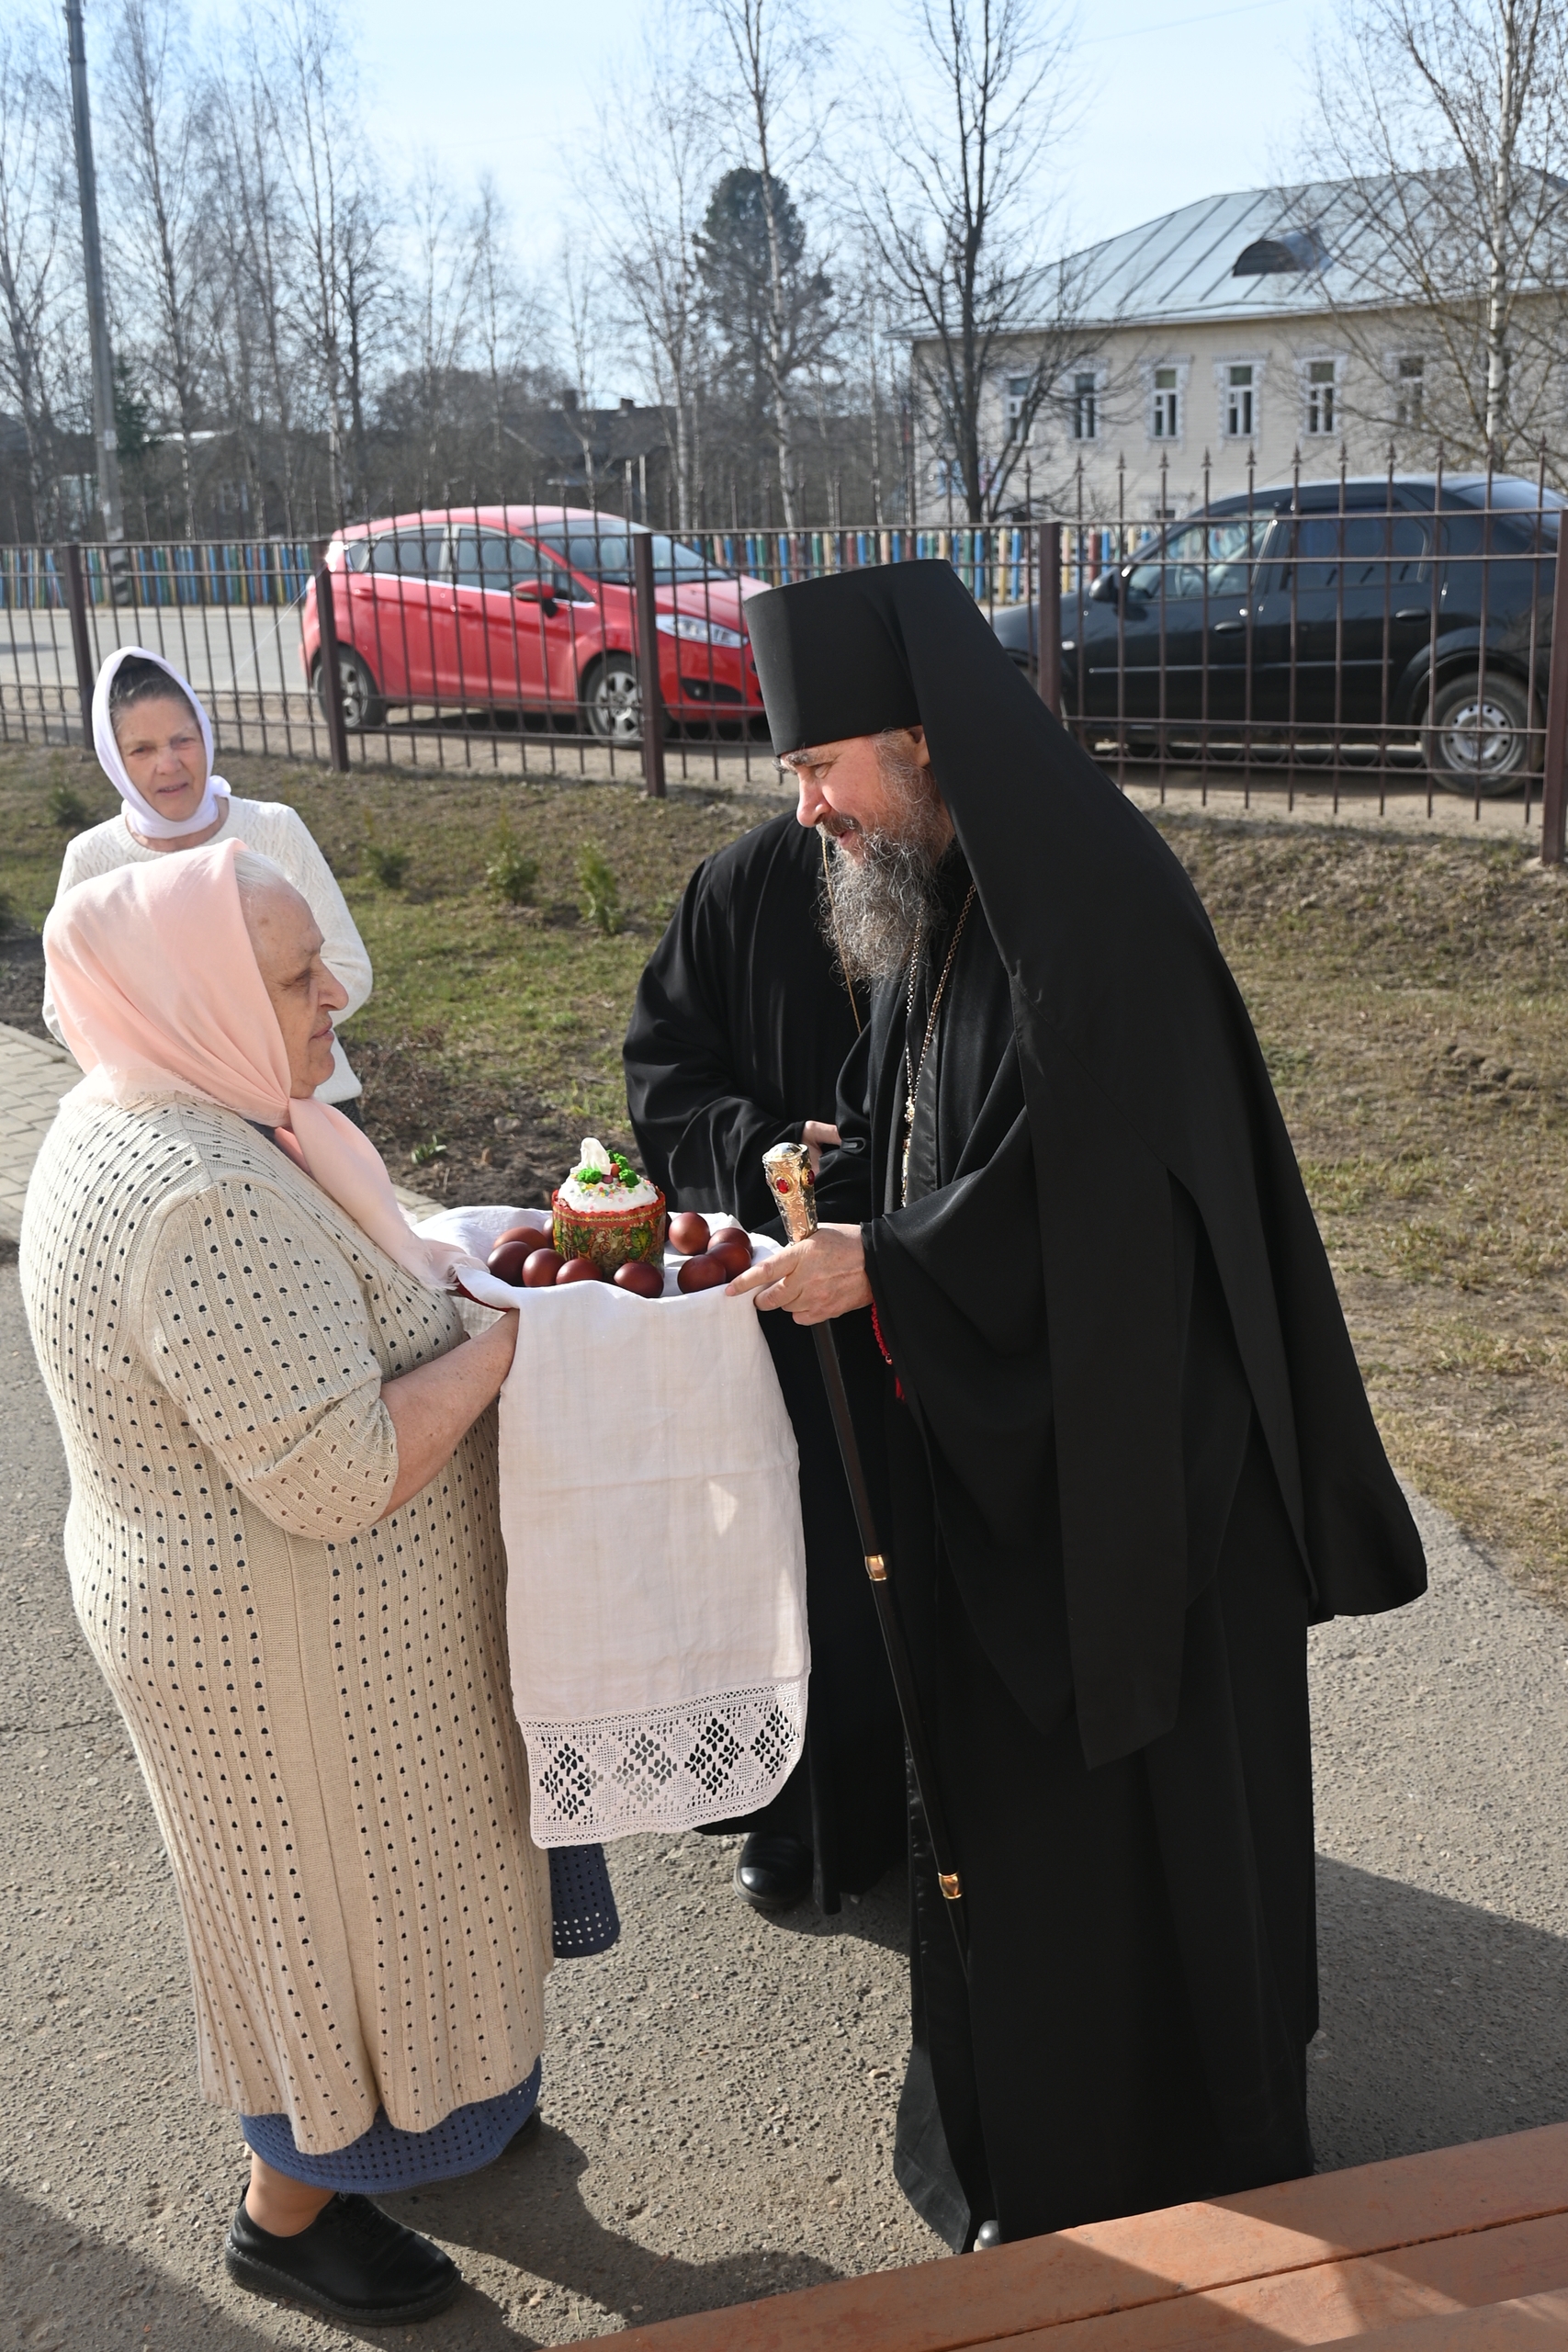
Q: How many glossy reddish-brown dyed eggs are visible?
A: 11